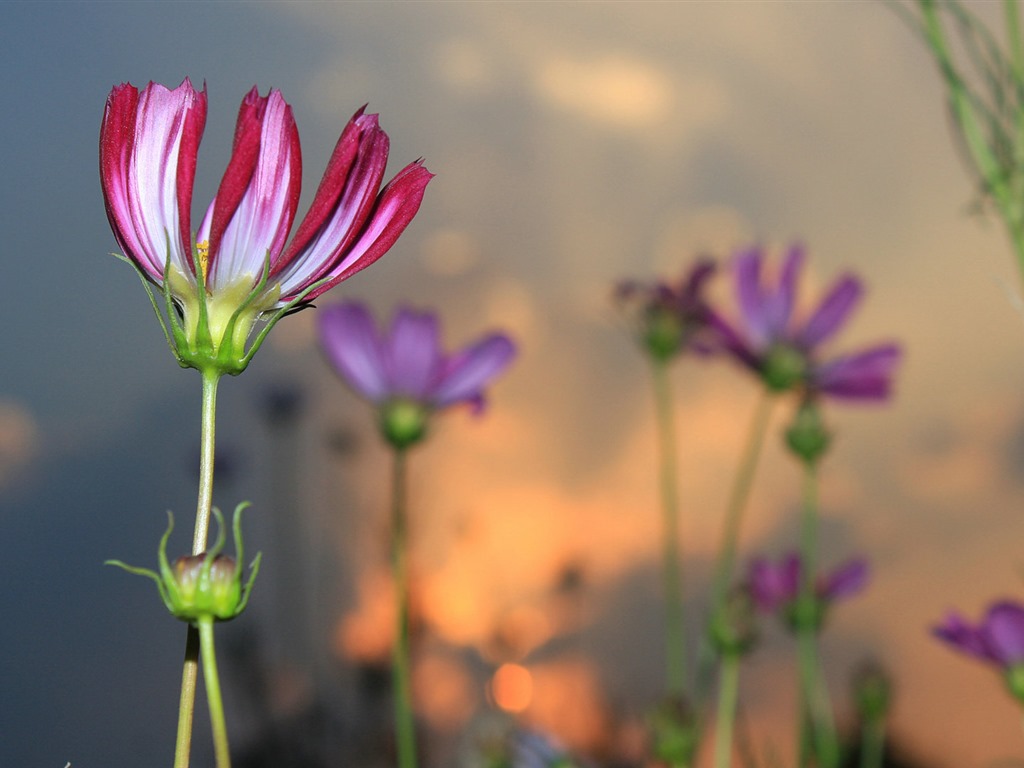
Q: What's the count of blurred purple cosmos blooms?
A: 5